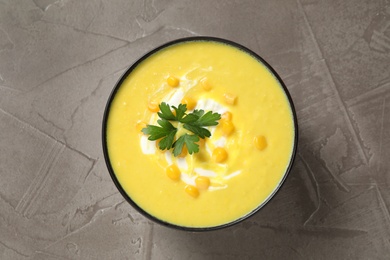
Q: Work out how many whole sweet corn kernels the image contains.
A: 13